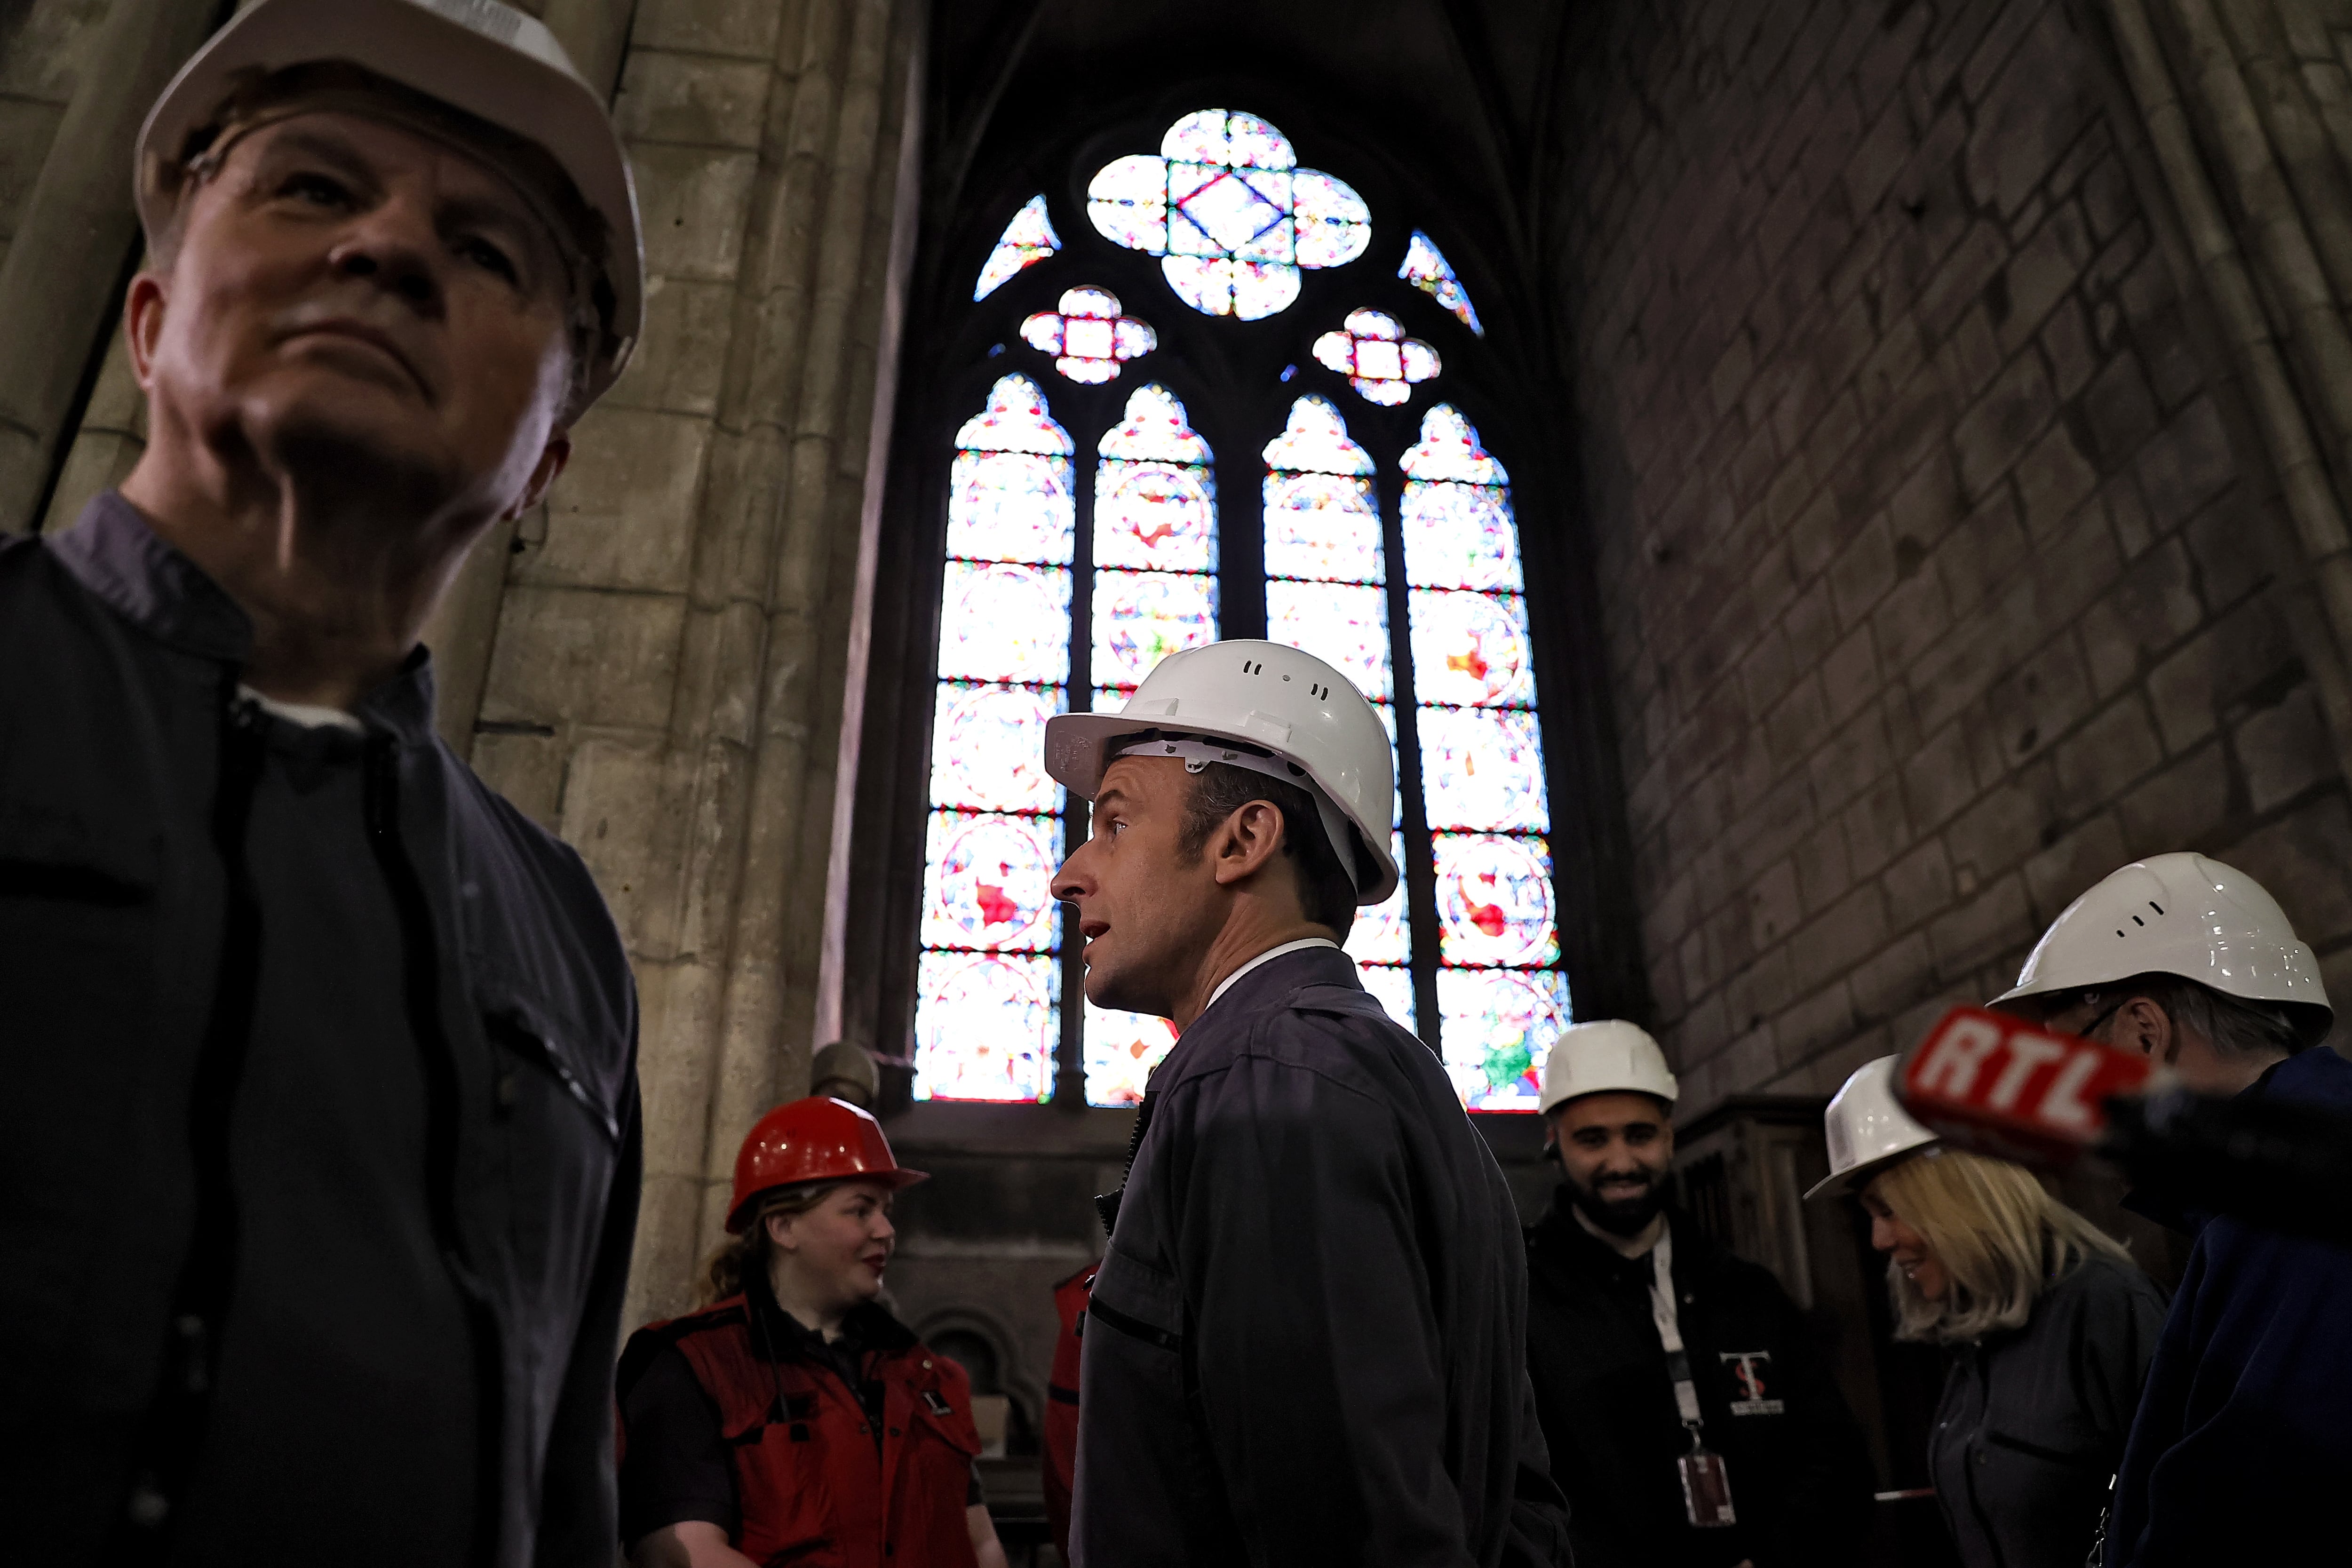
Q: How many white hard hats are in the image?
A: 5